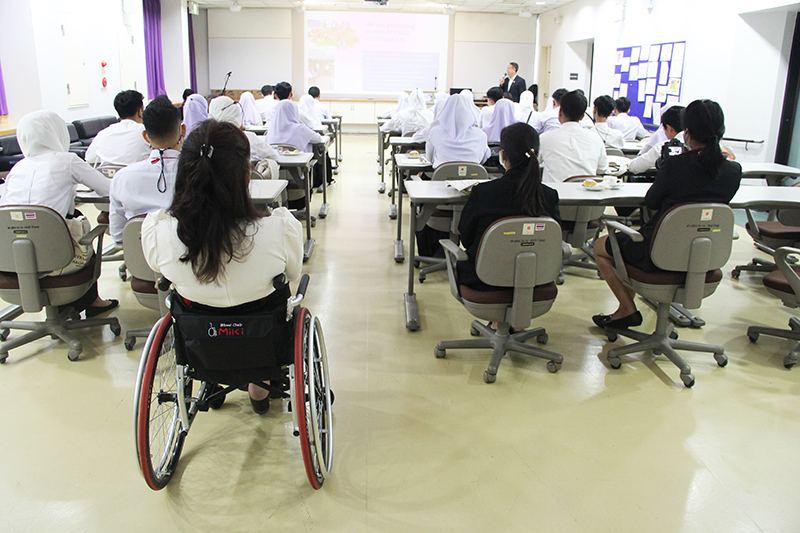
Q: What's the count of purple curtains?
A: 3